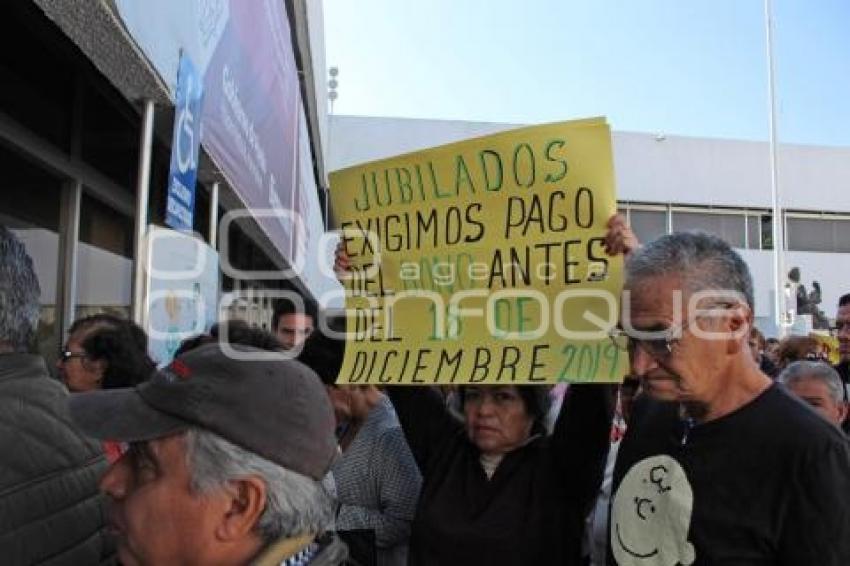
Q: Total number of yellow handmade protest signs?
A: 1